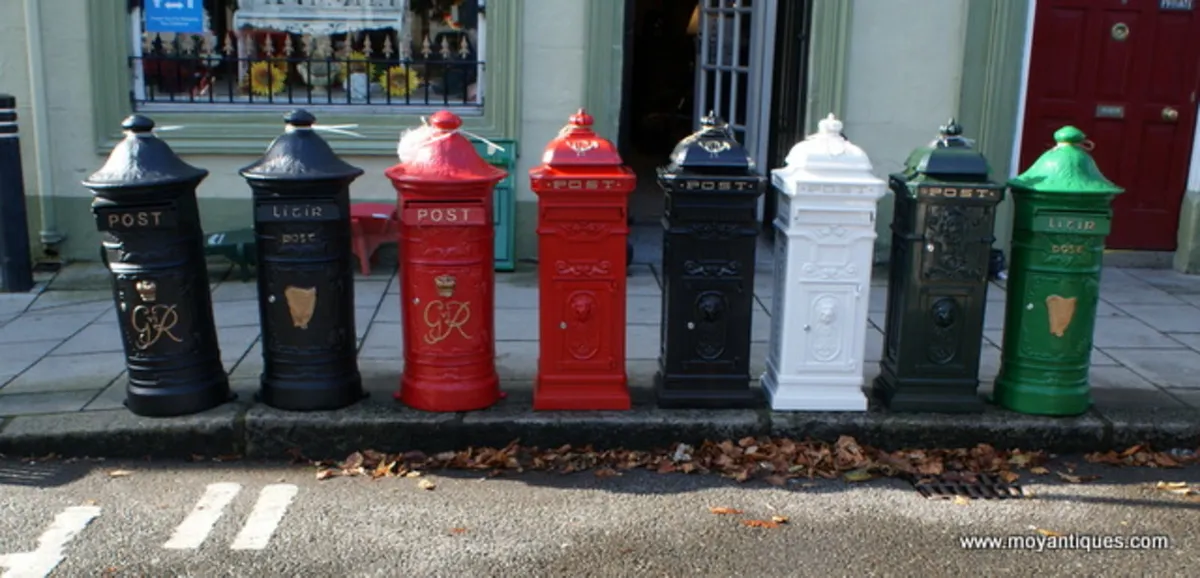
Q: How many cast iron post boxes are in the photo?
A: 8